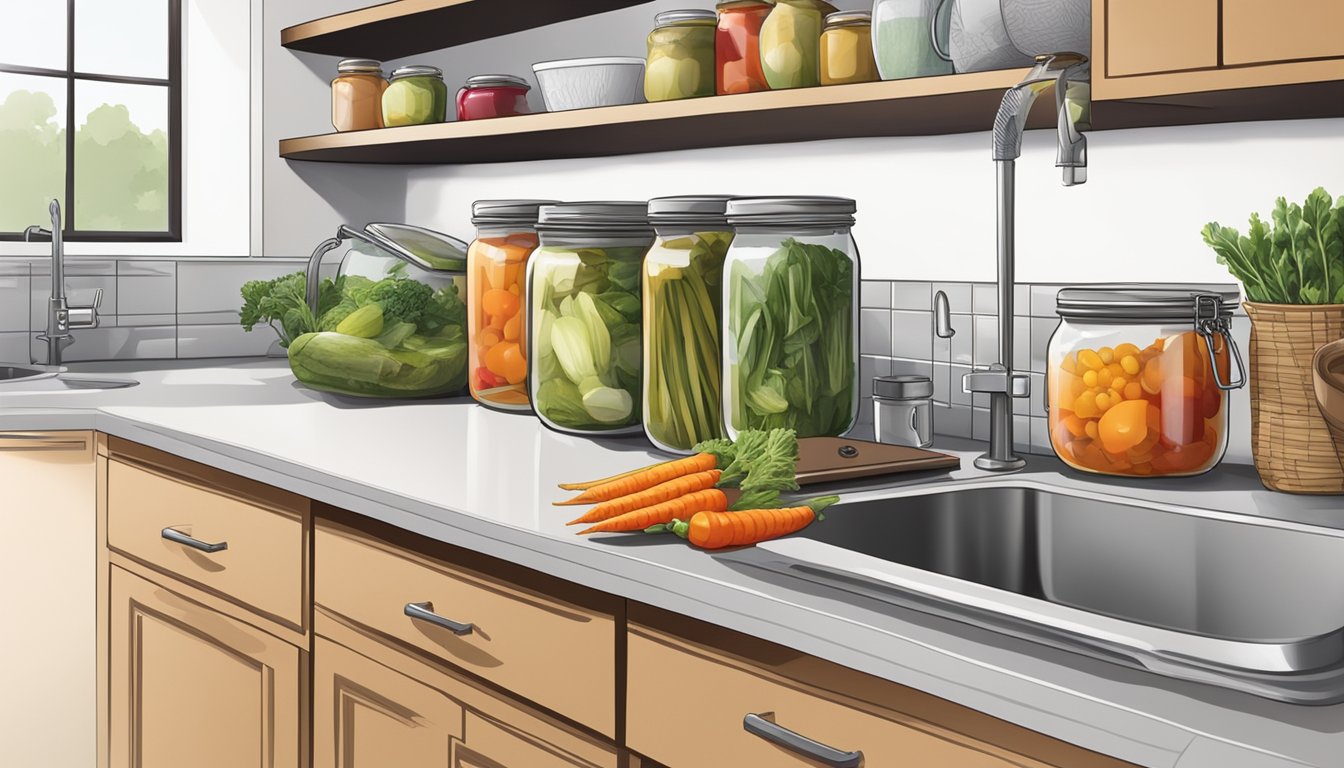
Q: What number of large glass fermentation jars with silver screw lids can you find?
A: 4